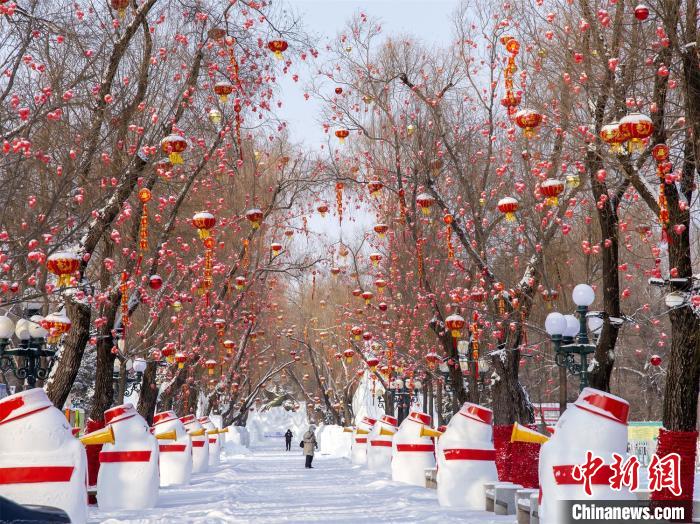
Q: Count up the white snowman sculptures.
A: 10